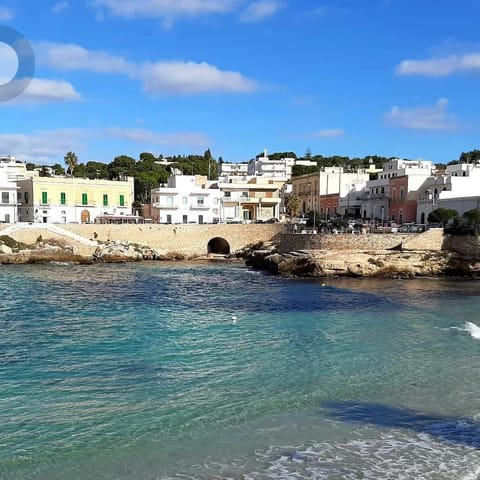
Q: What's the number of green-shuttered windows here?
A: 5